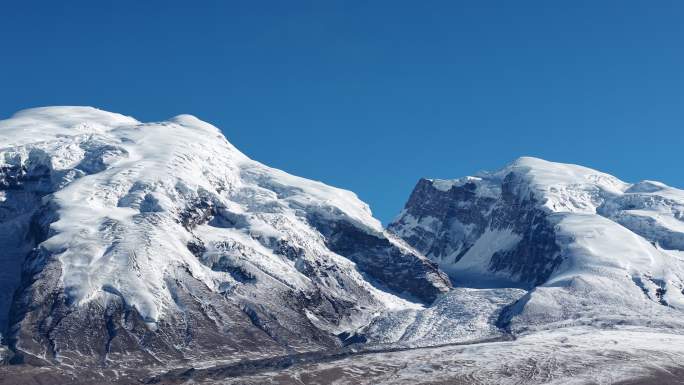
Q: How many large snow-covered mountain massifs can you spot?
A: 2